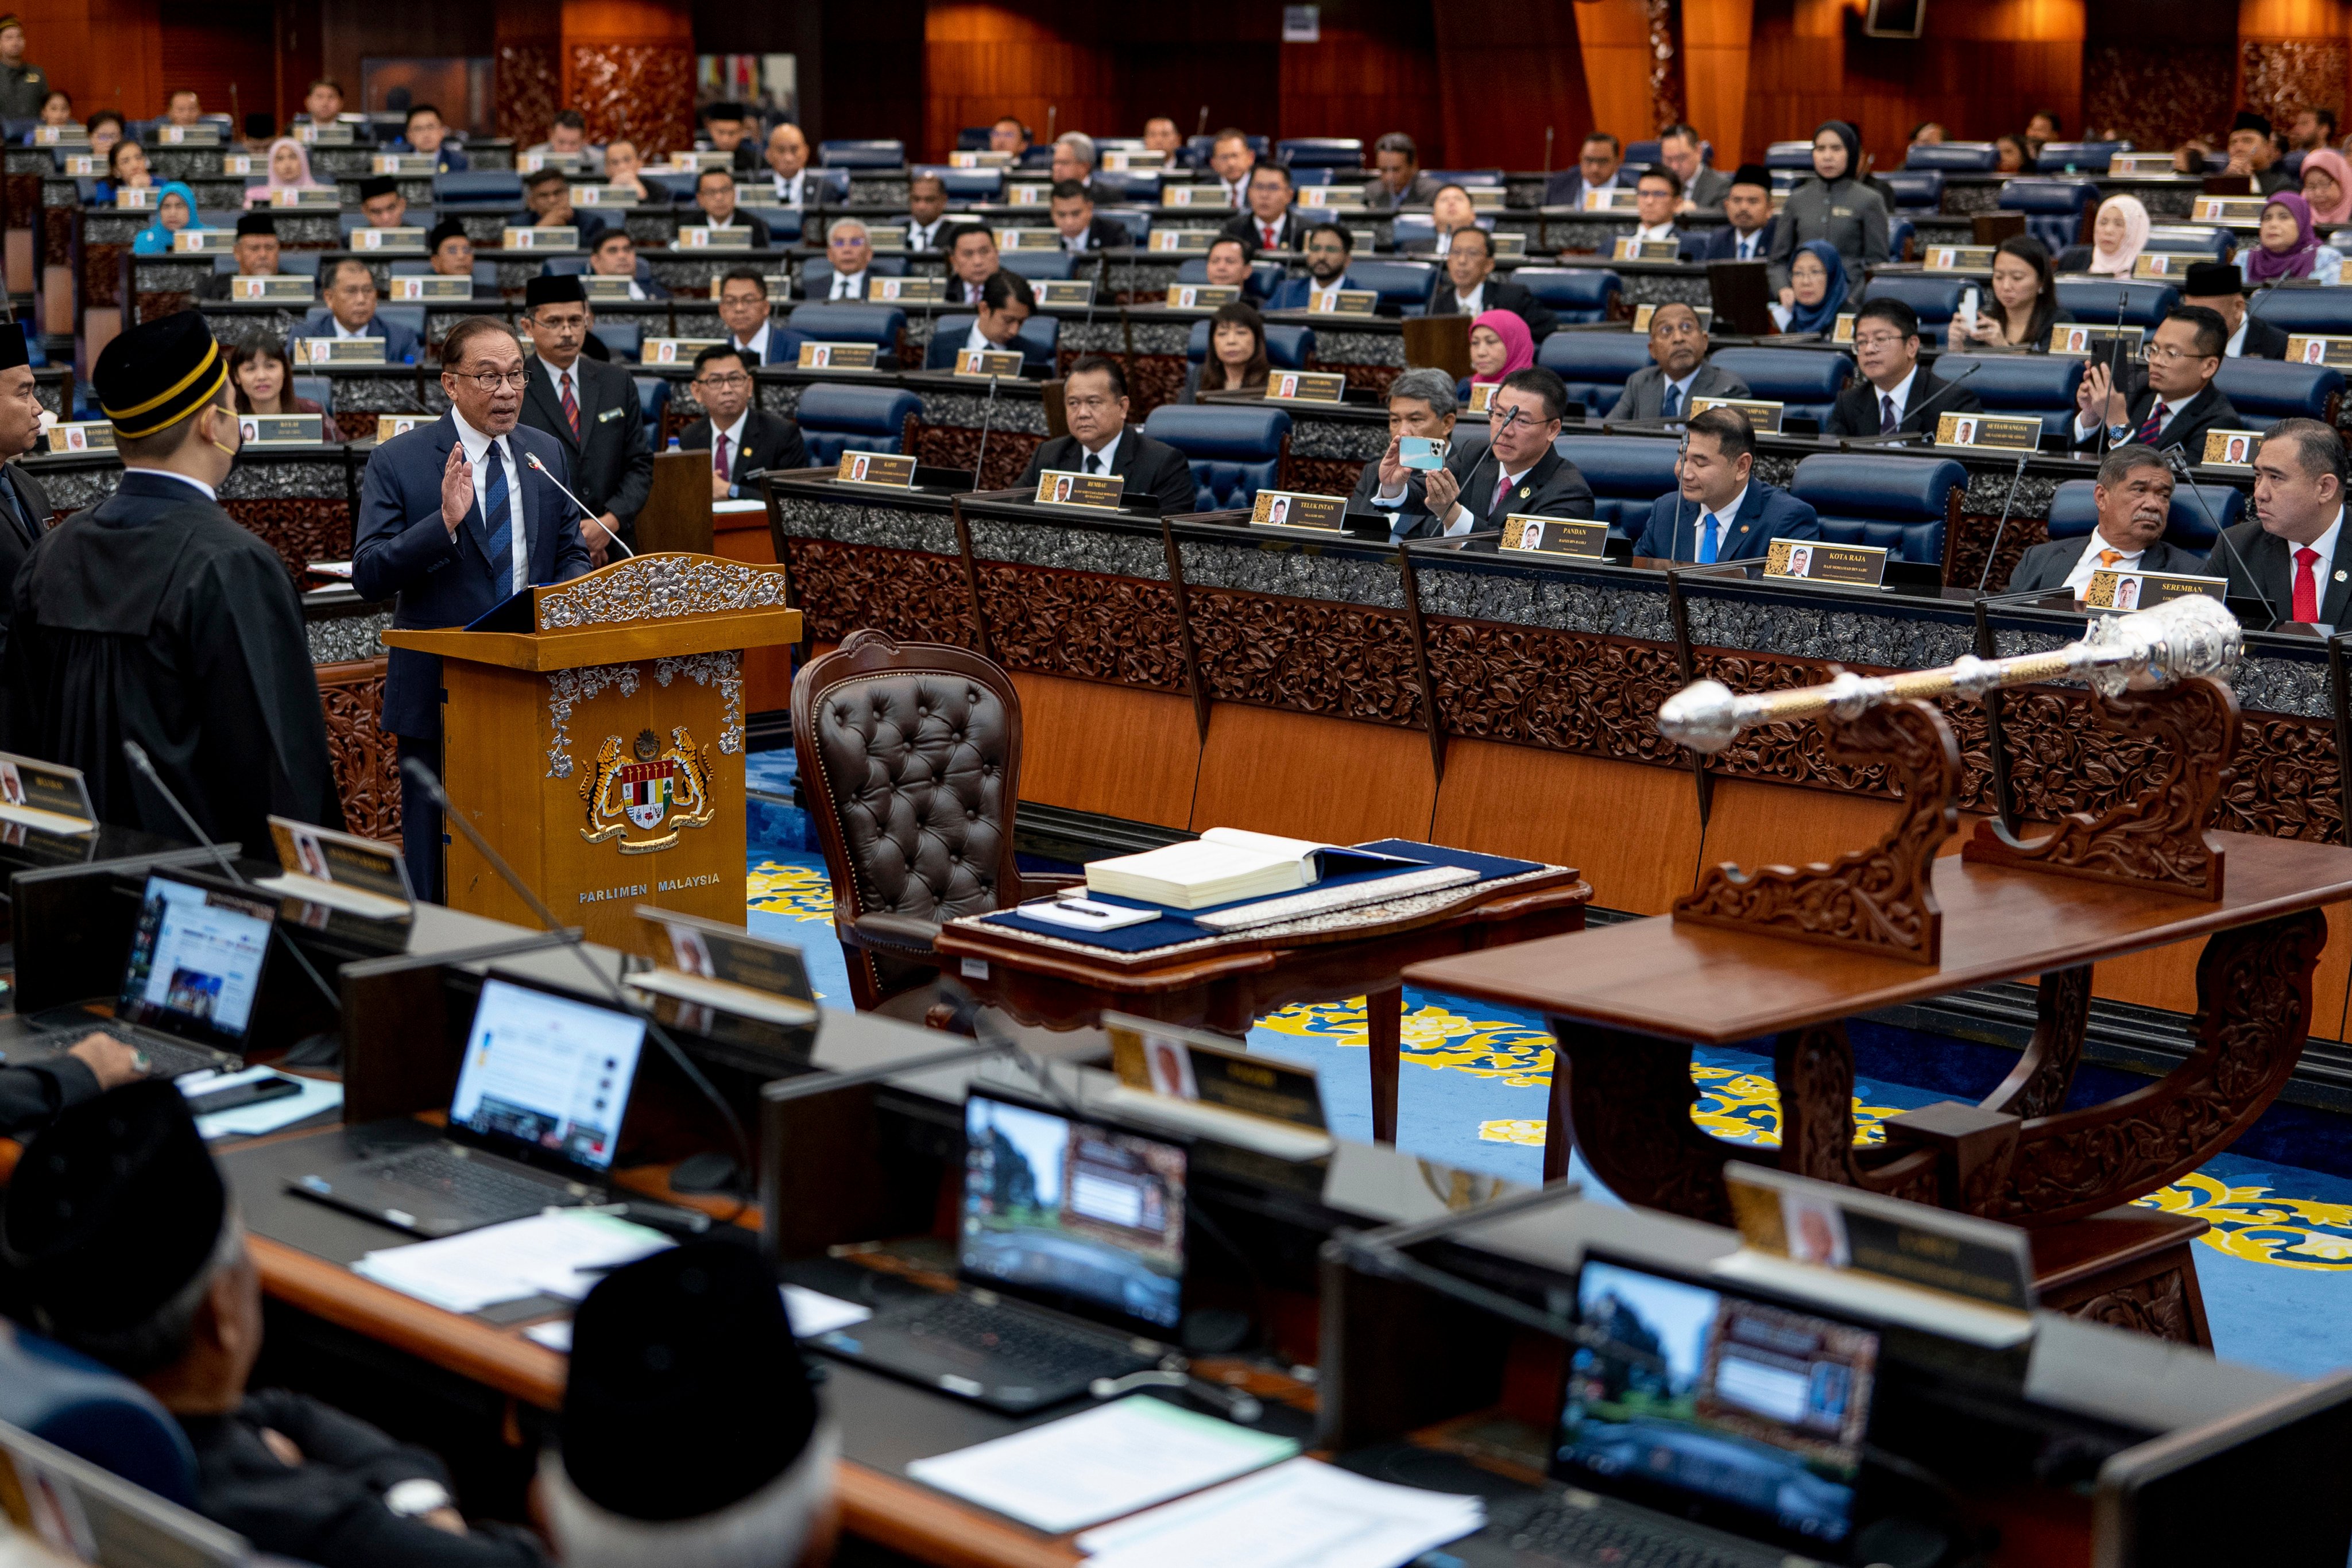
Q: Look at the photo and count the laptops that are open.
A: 4